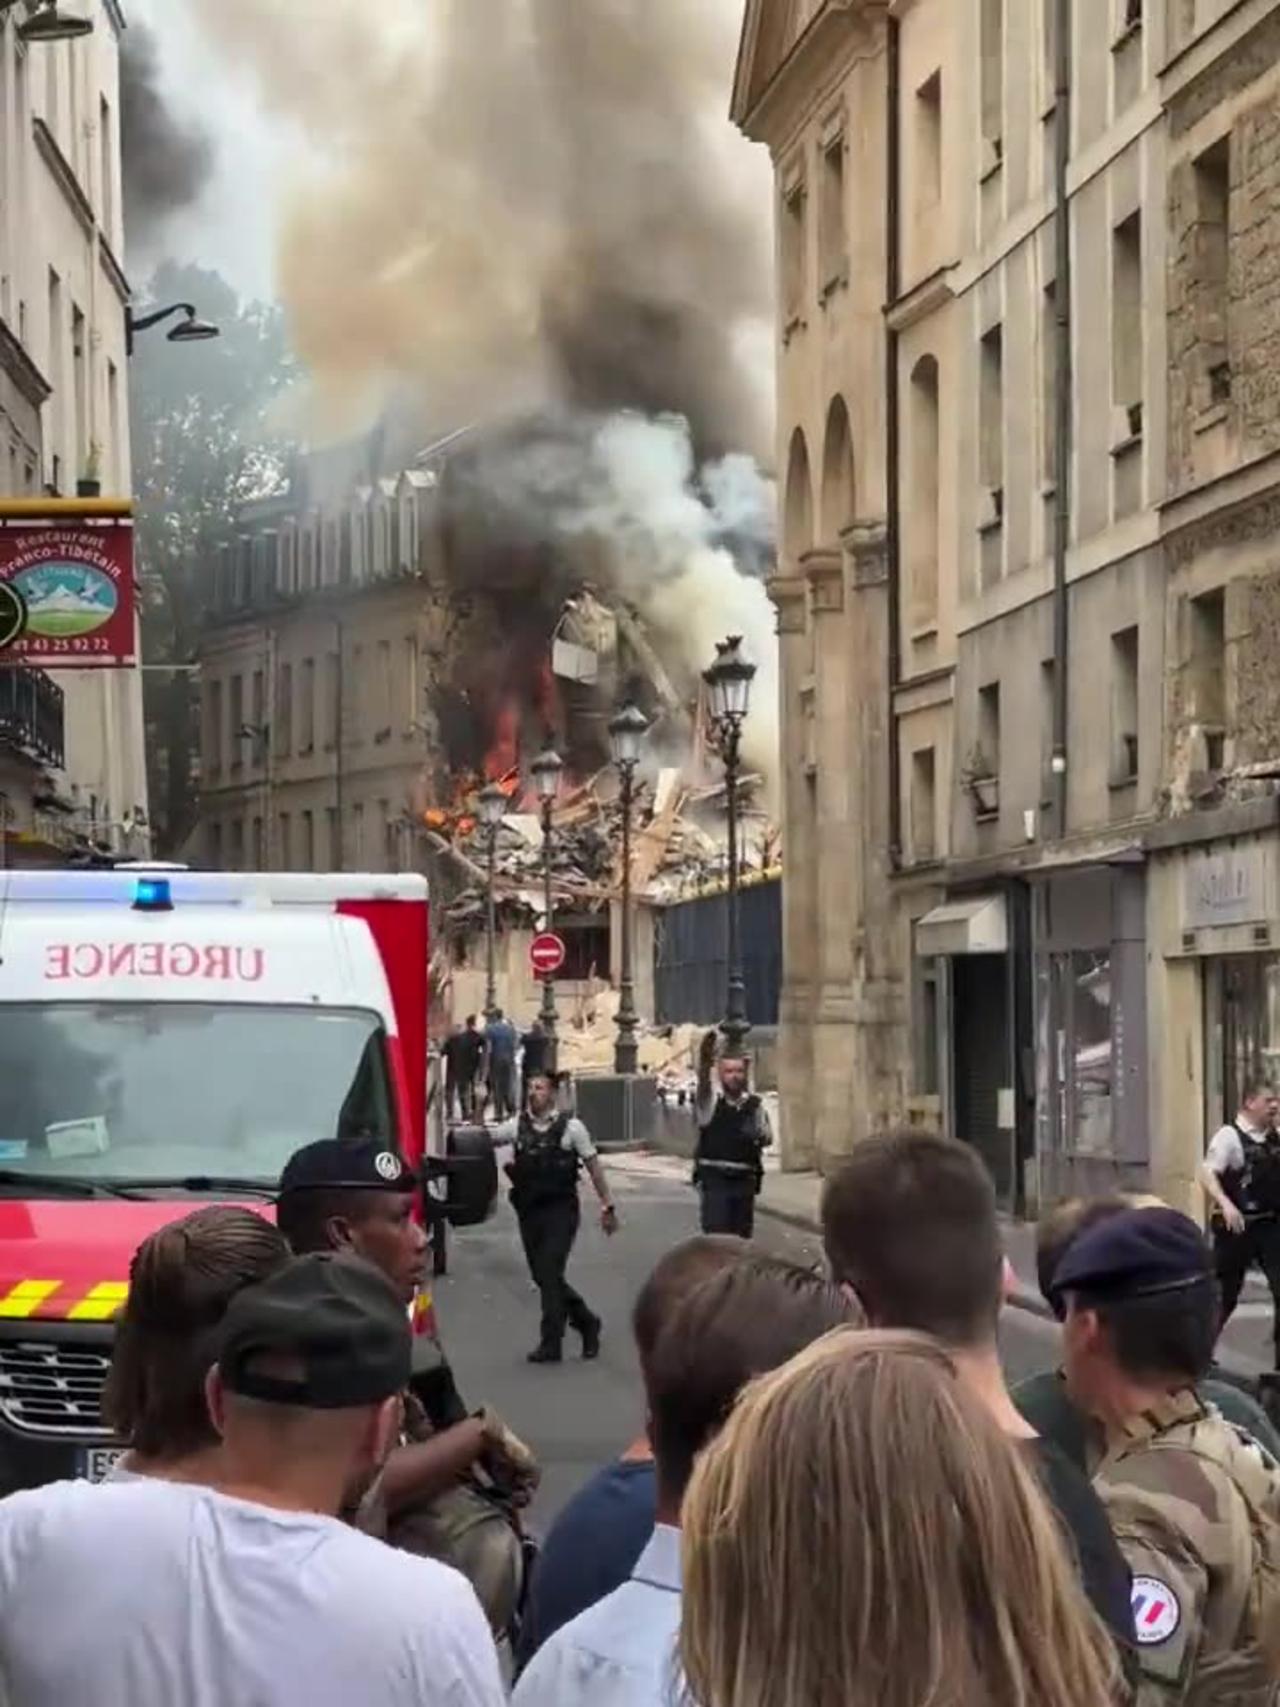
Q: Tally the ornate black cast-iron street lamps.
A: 4